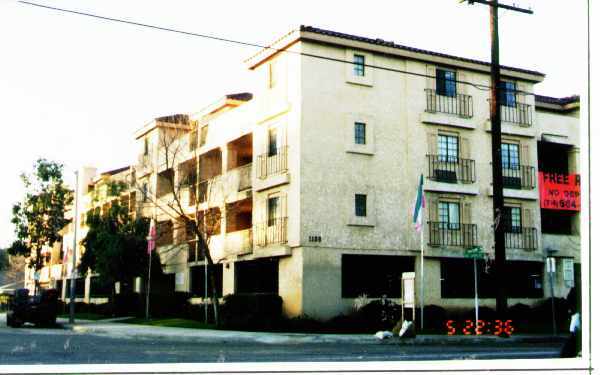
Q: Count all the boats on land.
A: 0